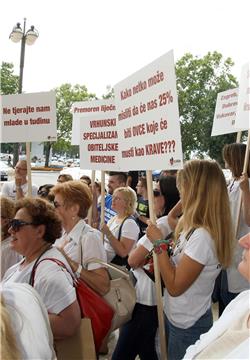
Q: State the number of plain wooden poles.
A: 6